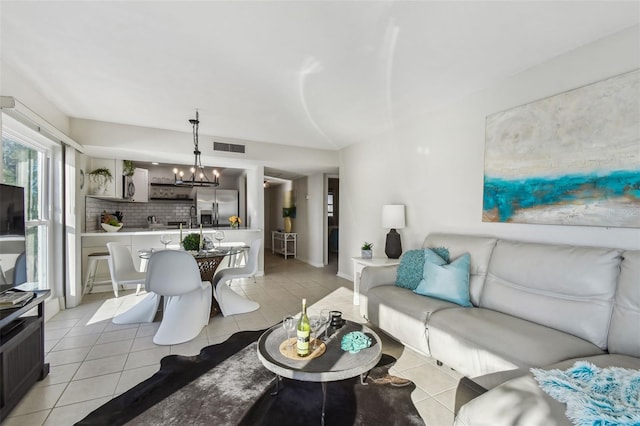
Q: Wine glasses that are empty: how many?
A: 5